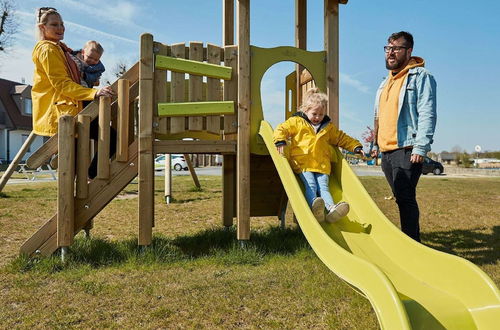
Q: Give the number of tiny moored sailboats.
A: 0